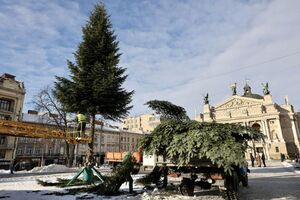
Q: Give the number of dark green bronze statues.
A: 3